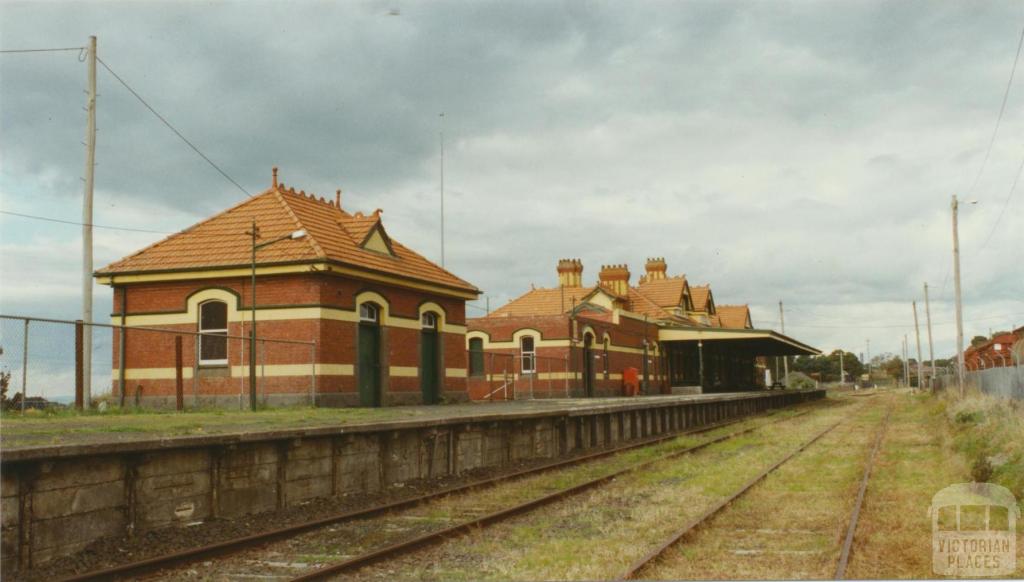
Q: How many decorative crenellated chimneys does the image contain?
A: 3